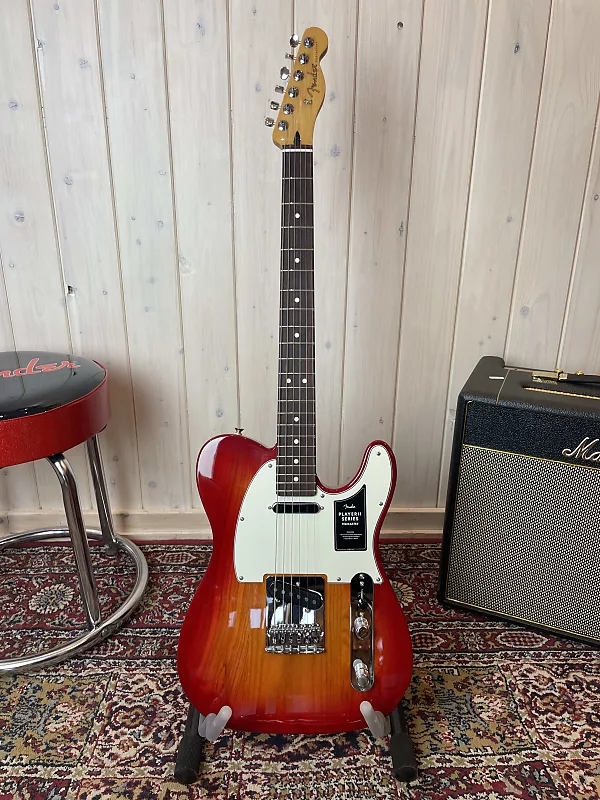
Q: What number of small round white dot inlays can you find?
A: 10